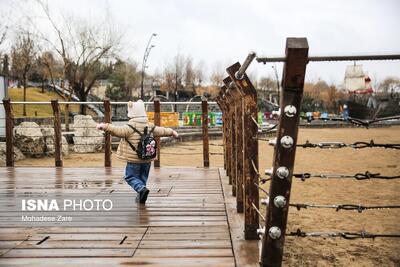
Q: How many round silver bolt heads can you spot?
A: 5